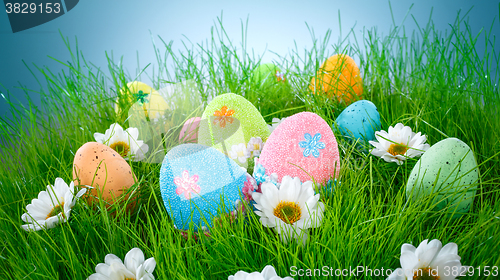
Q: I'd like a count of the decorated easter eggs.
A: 10